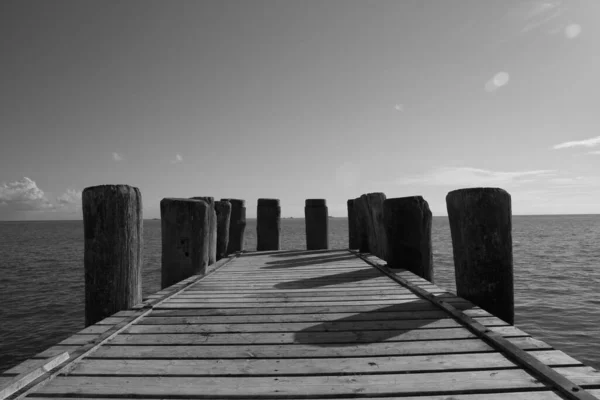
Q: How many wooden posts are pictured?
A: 11